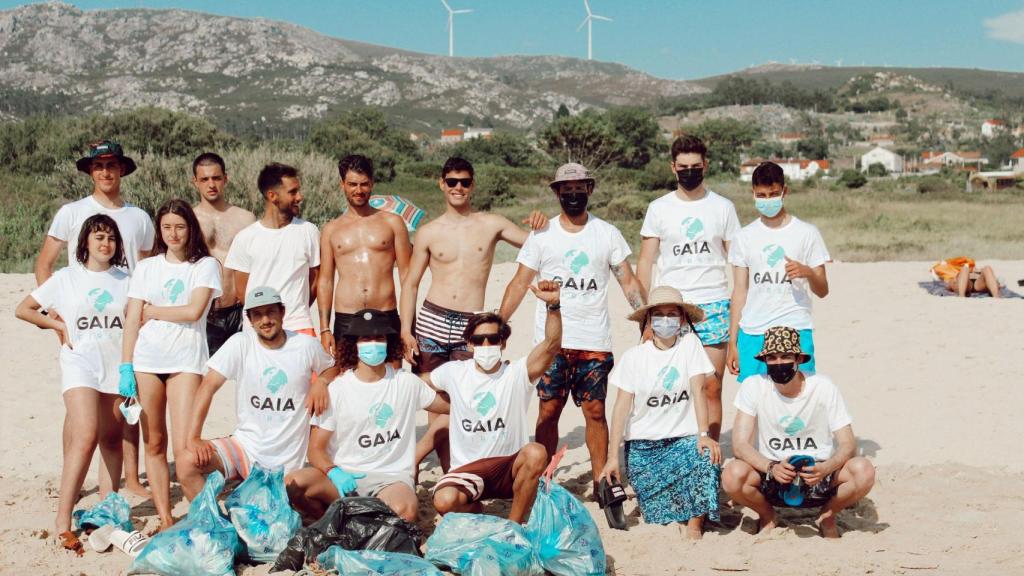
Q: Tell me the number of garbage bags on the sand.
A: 7